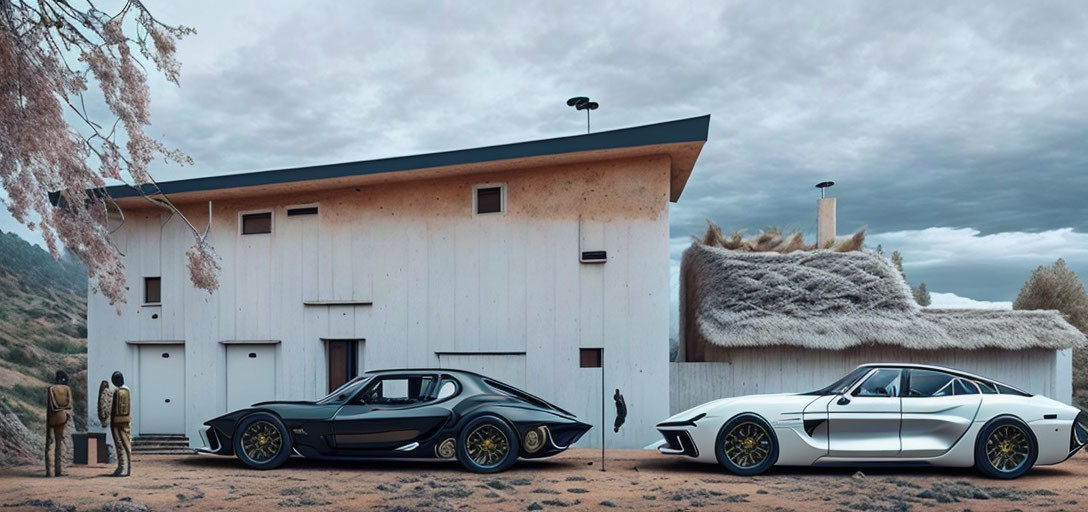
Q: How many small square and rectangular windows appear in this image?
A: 6